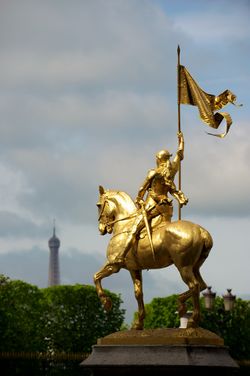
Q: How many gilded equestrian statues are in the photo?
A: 1